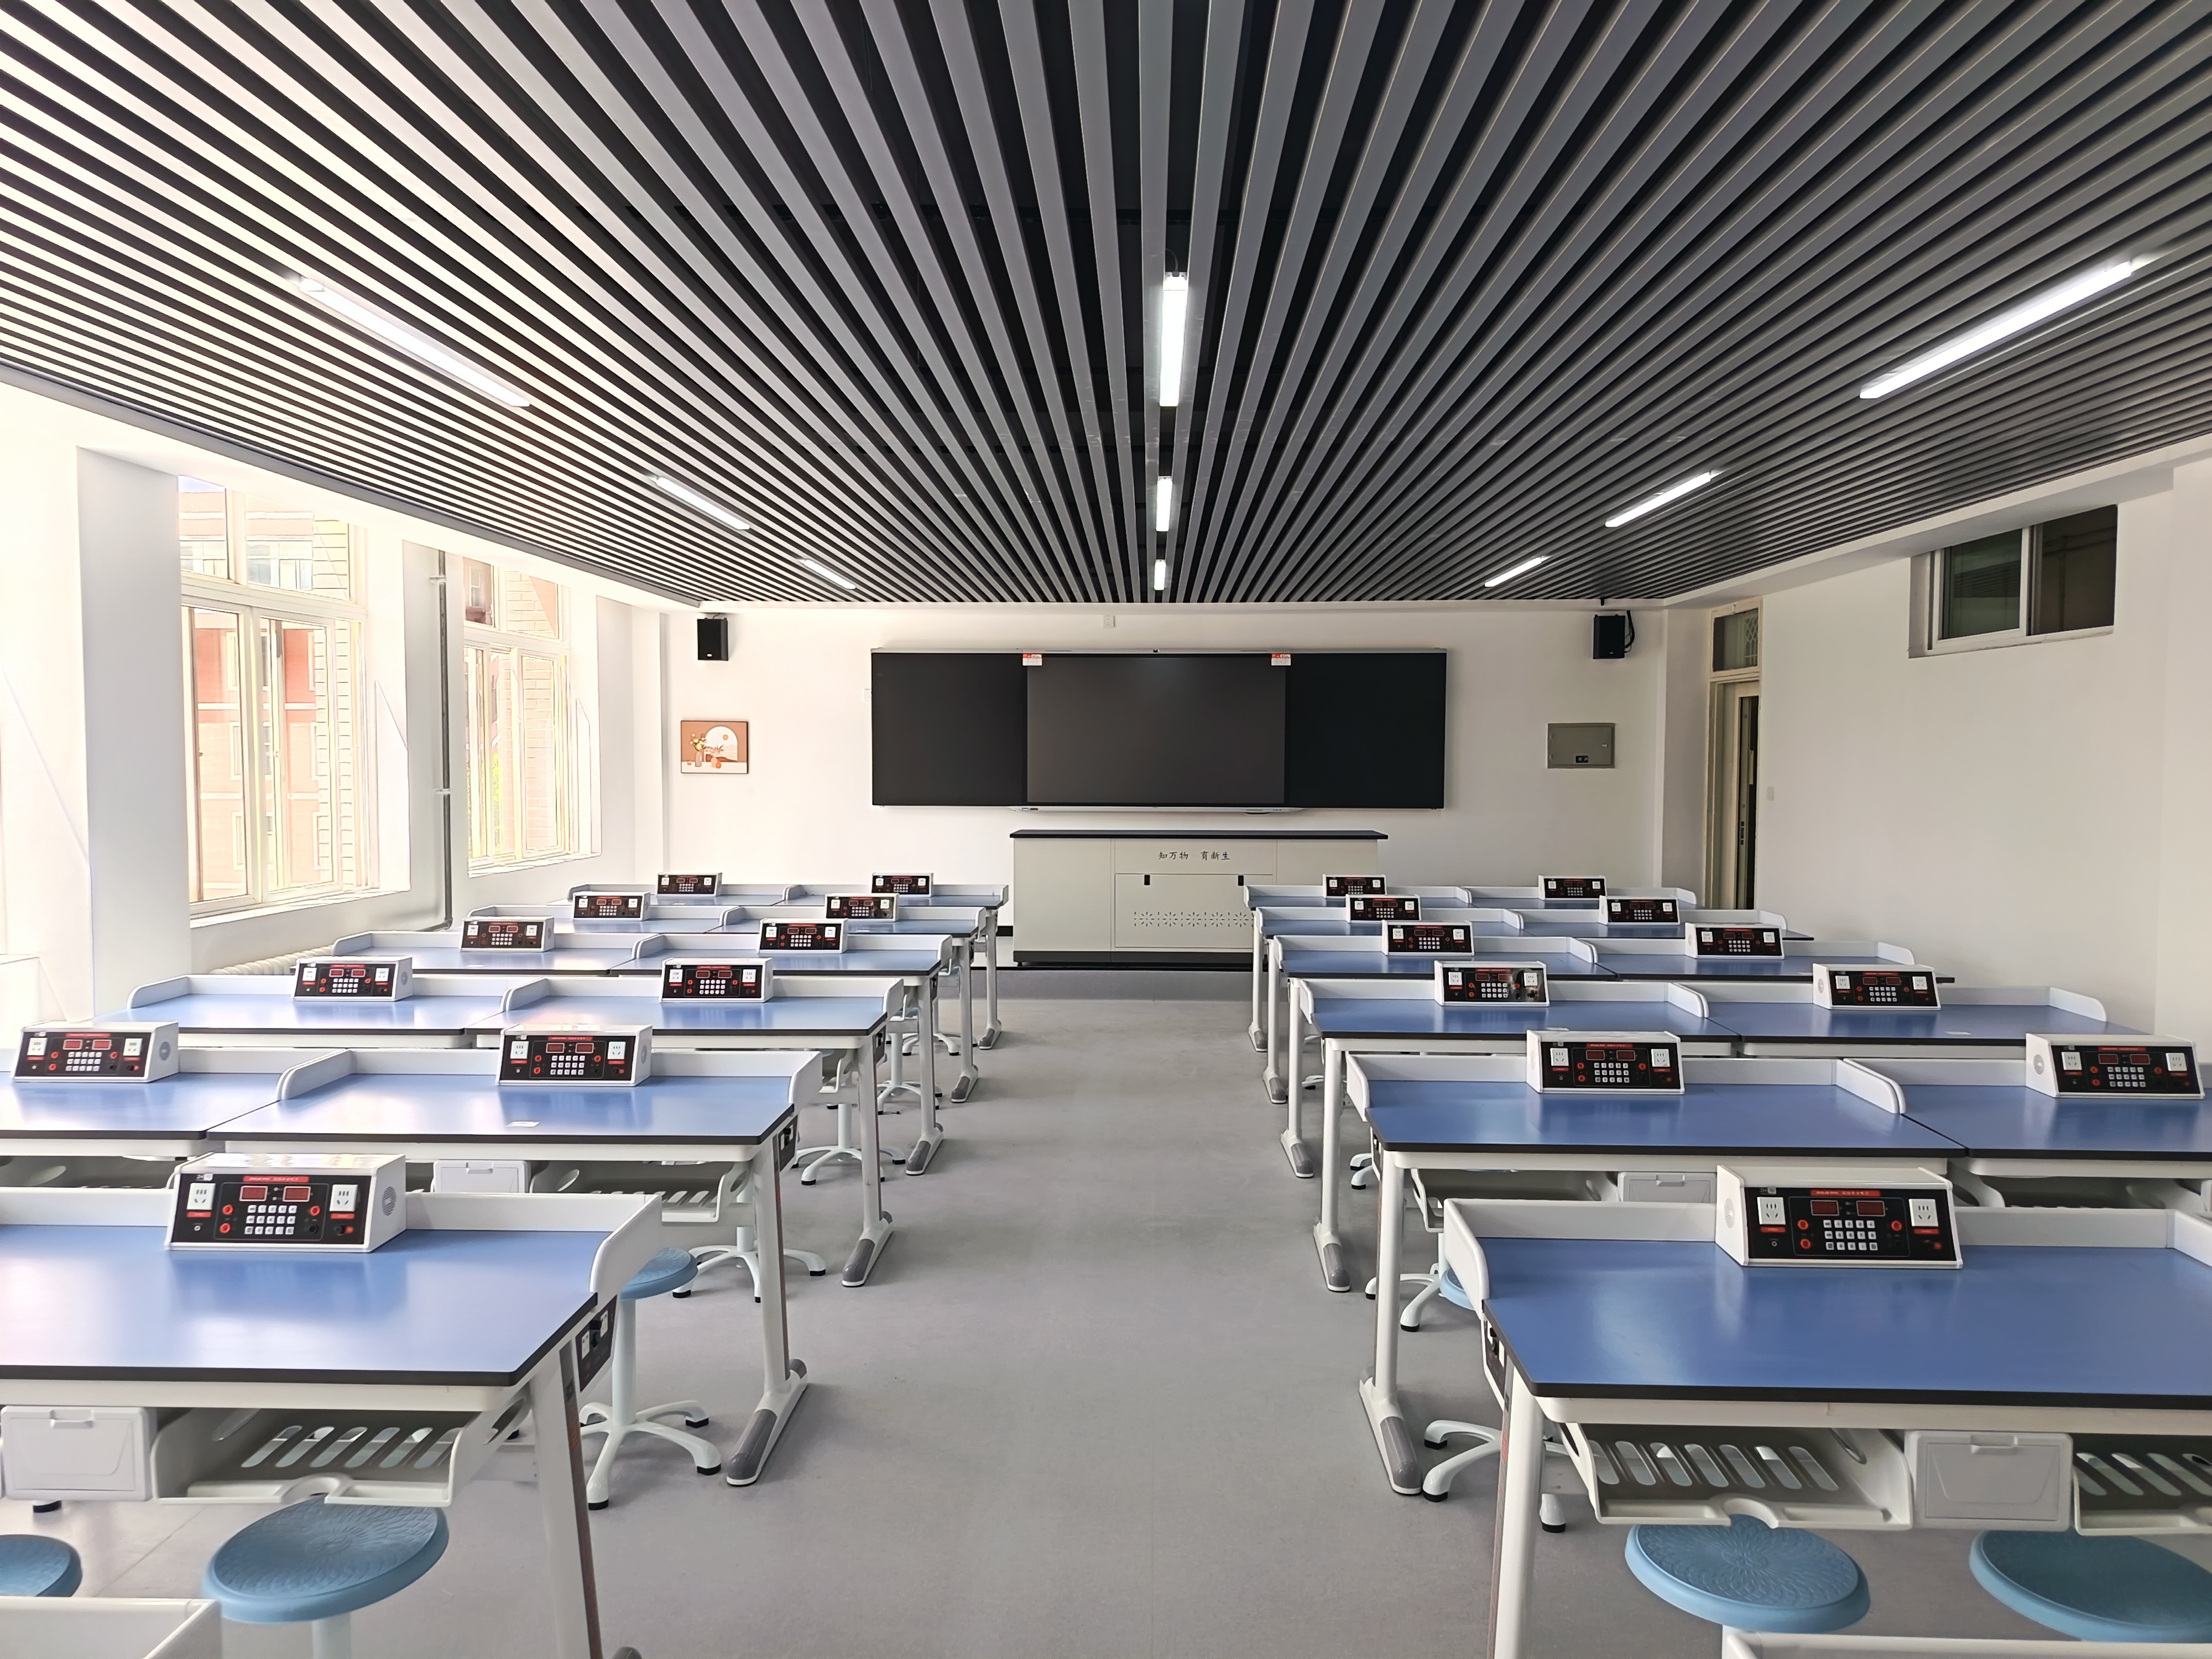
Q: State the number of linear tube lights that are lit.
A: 9